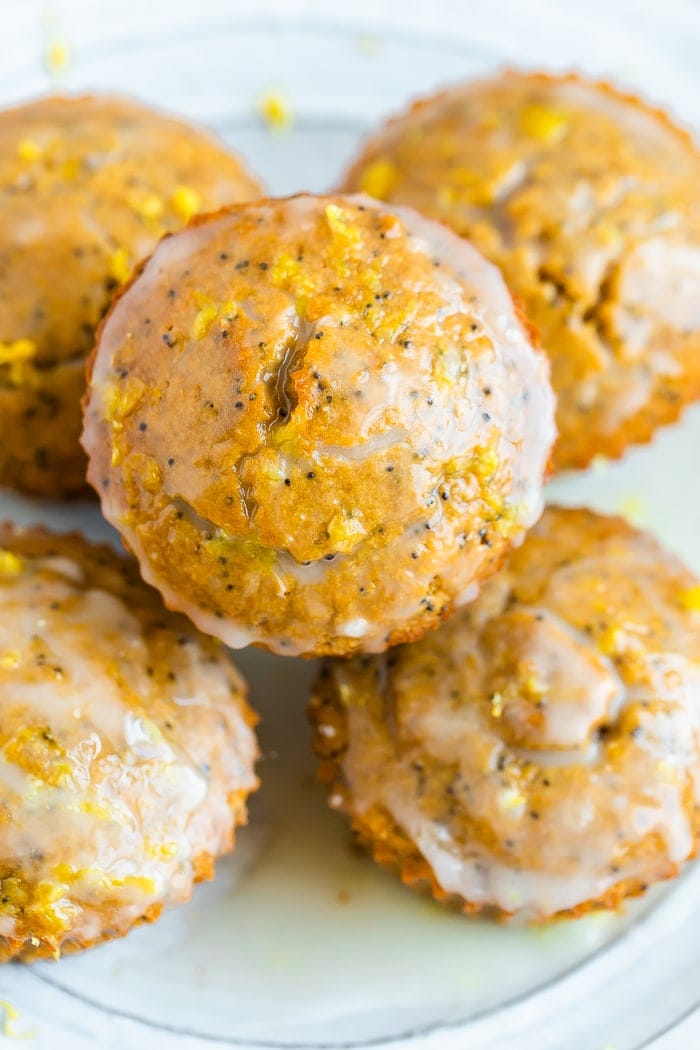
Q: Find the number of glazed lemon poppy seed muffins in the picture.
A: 5